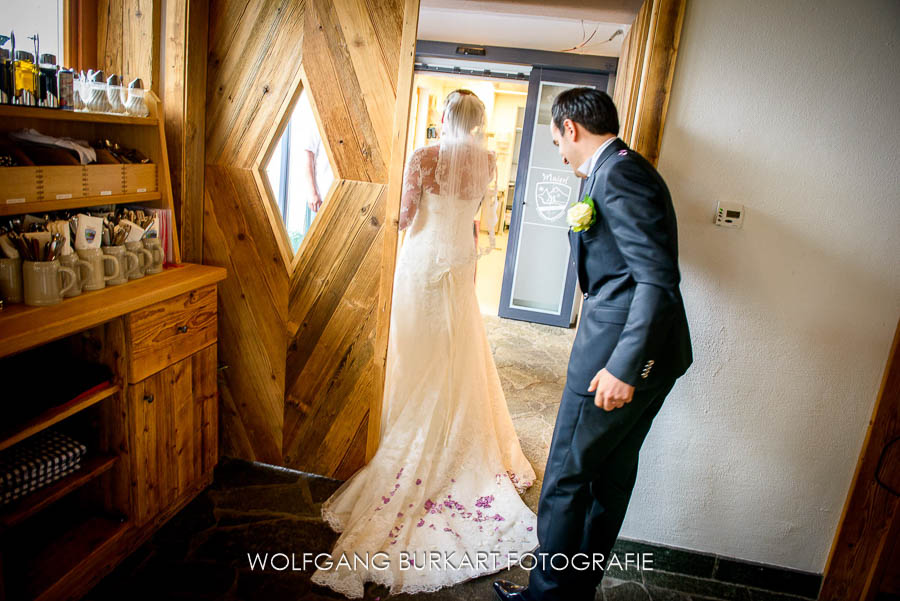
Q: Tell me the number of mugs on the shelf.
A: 7